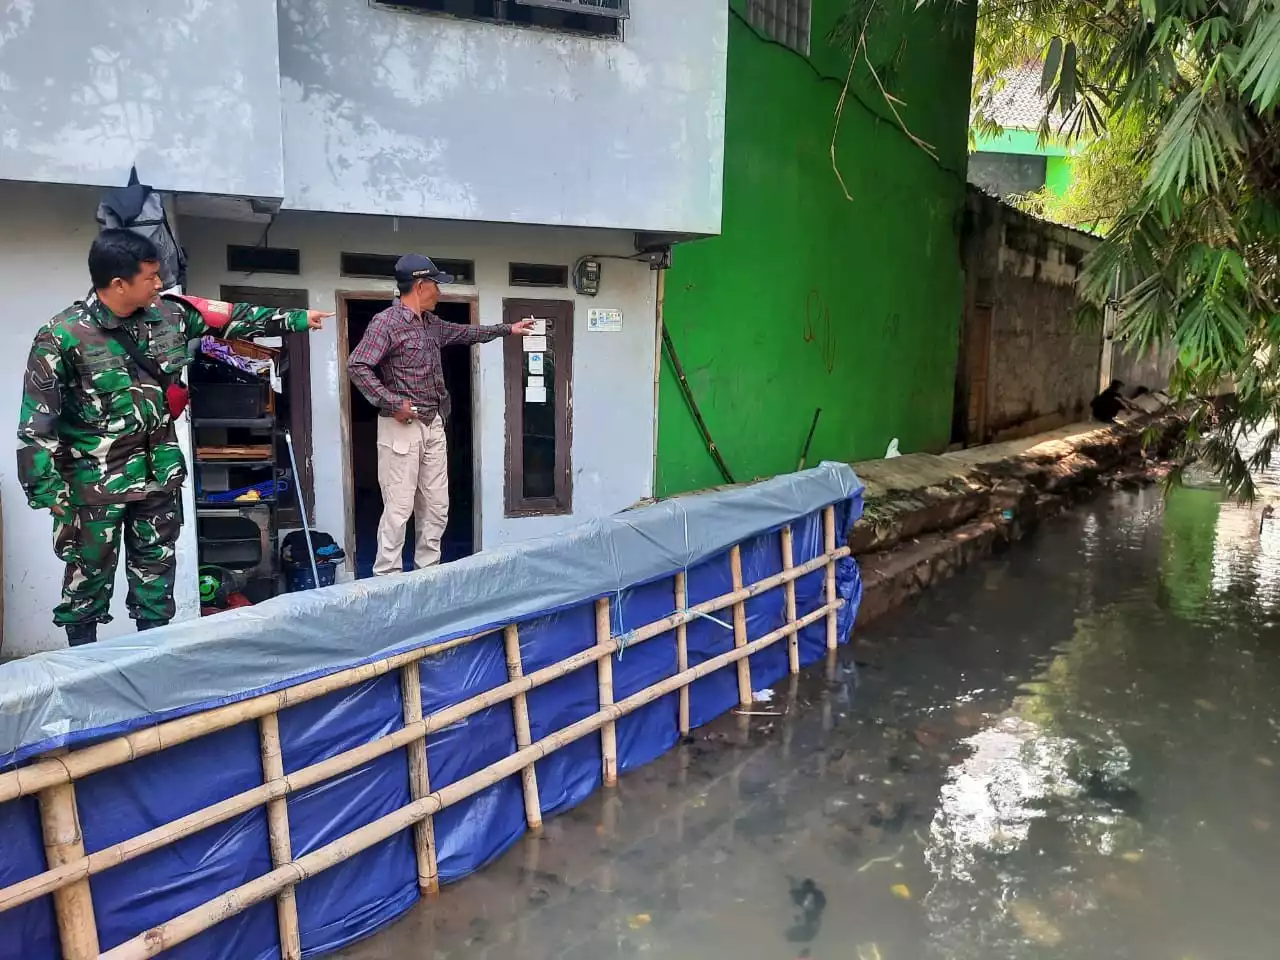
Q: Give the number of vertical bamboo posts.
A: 9